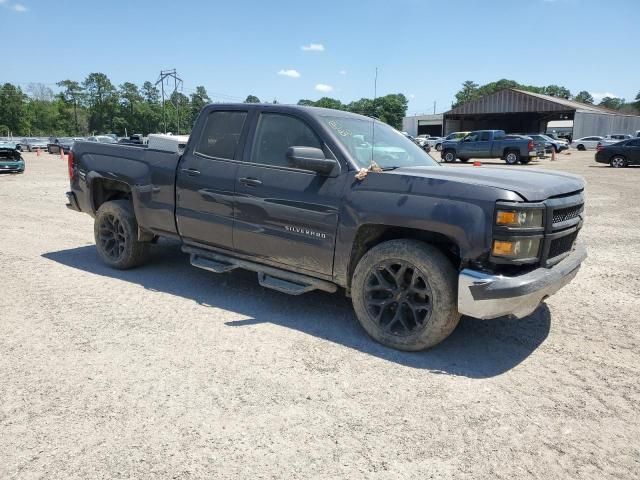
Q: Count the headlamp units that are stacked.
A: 2